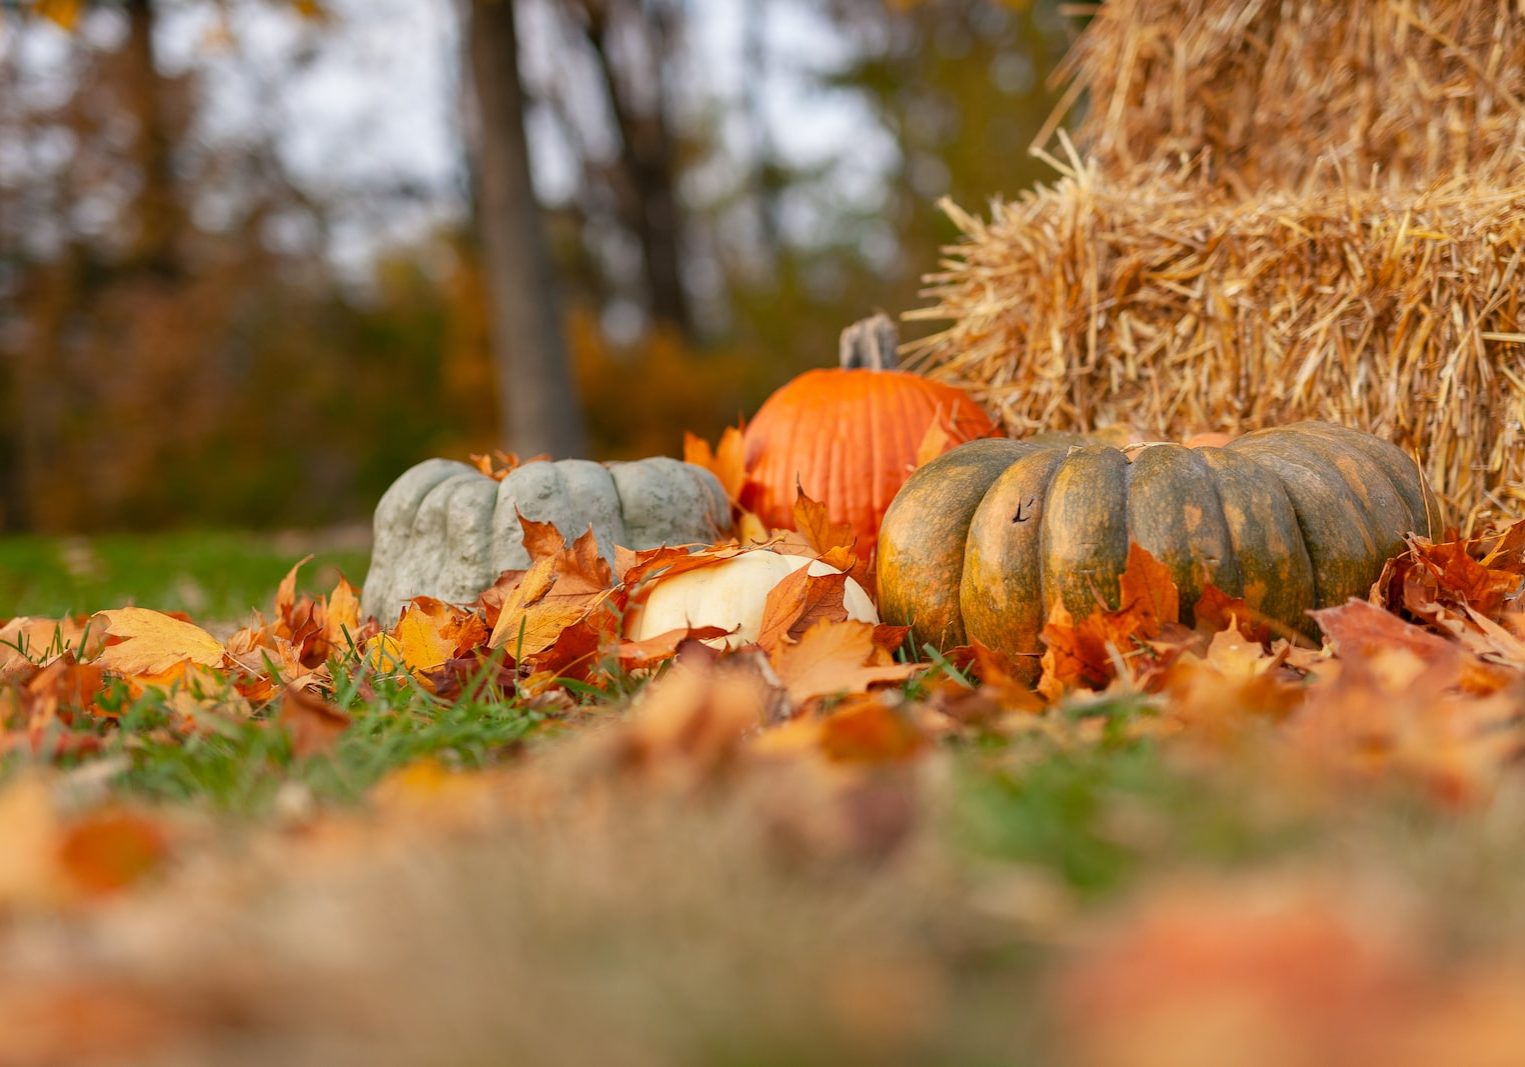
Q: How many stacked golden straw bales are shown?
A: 2